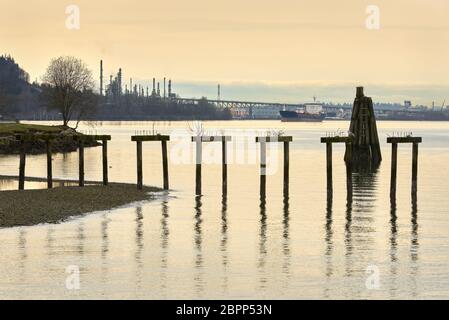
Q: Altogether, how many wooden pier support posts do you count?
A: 14